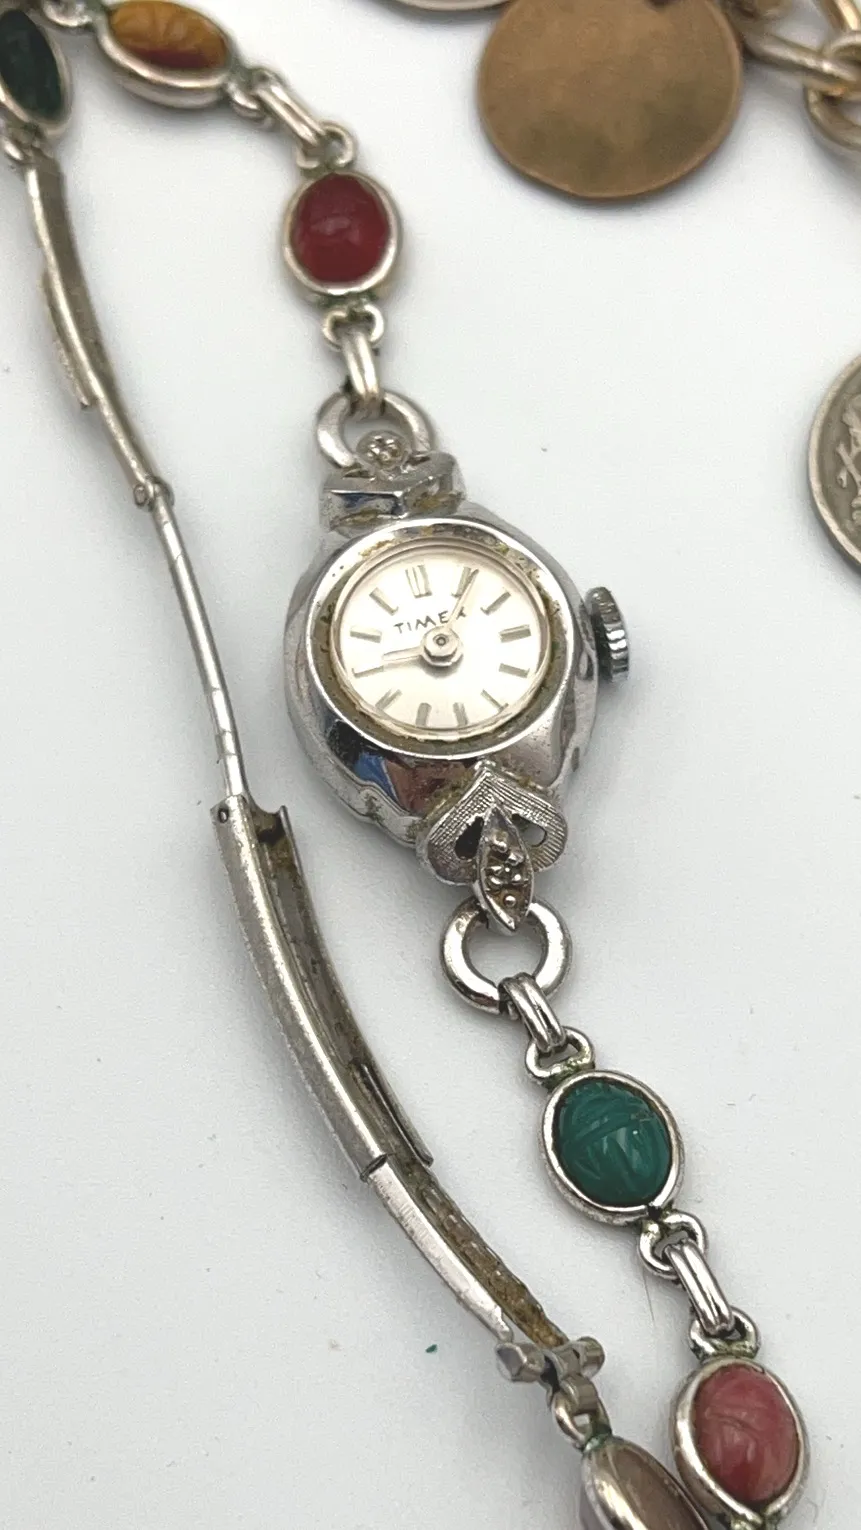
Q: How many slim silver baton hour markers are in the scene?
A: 12